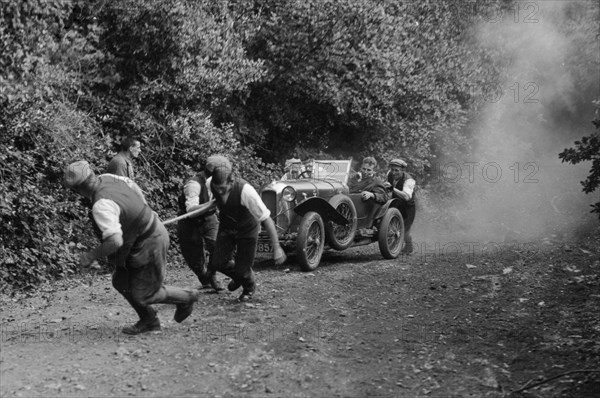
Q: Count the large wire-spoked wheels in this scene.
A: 3